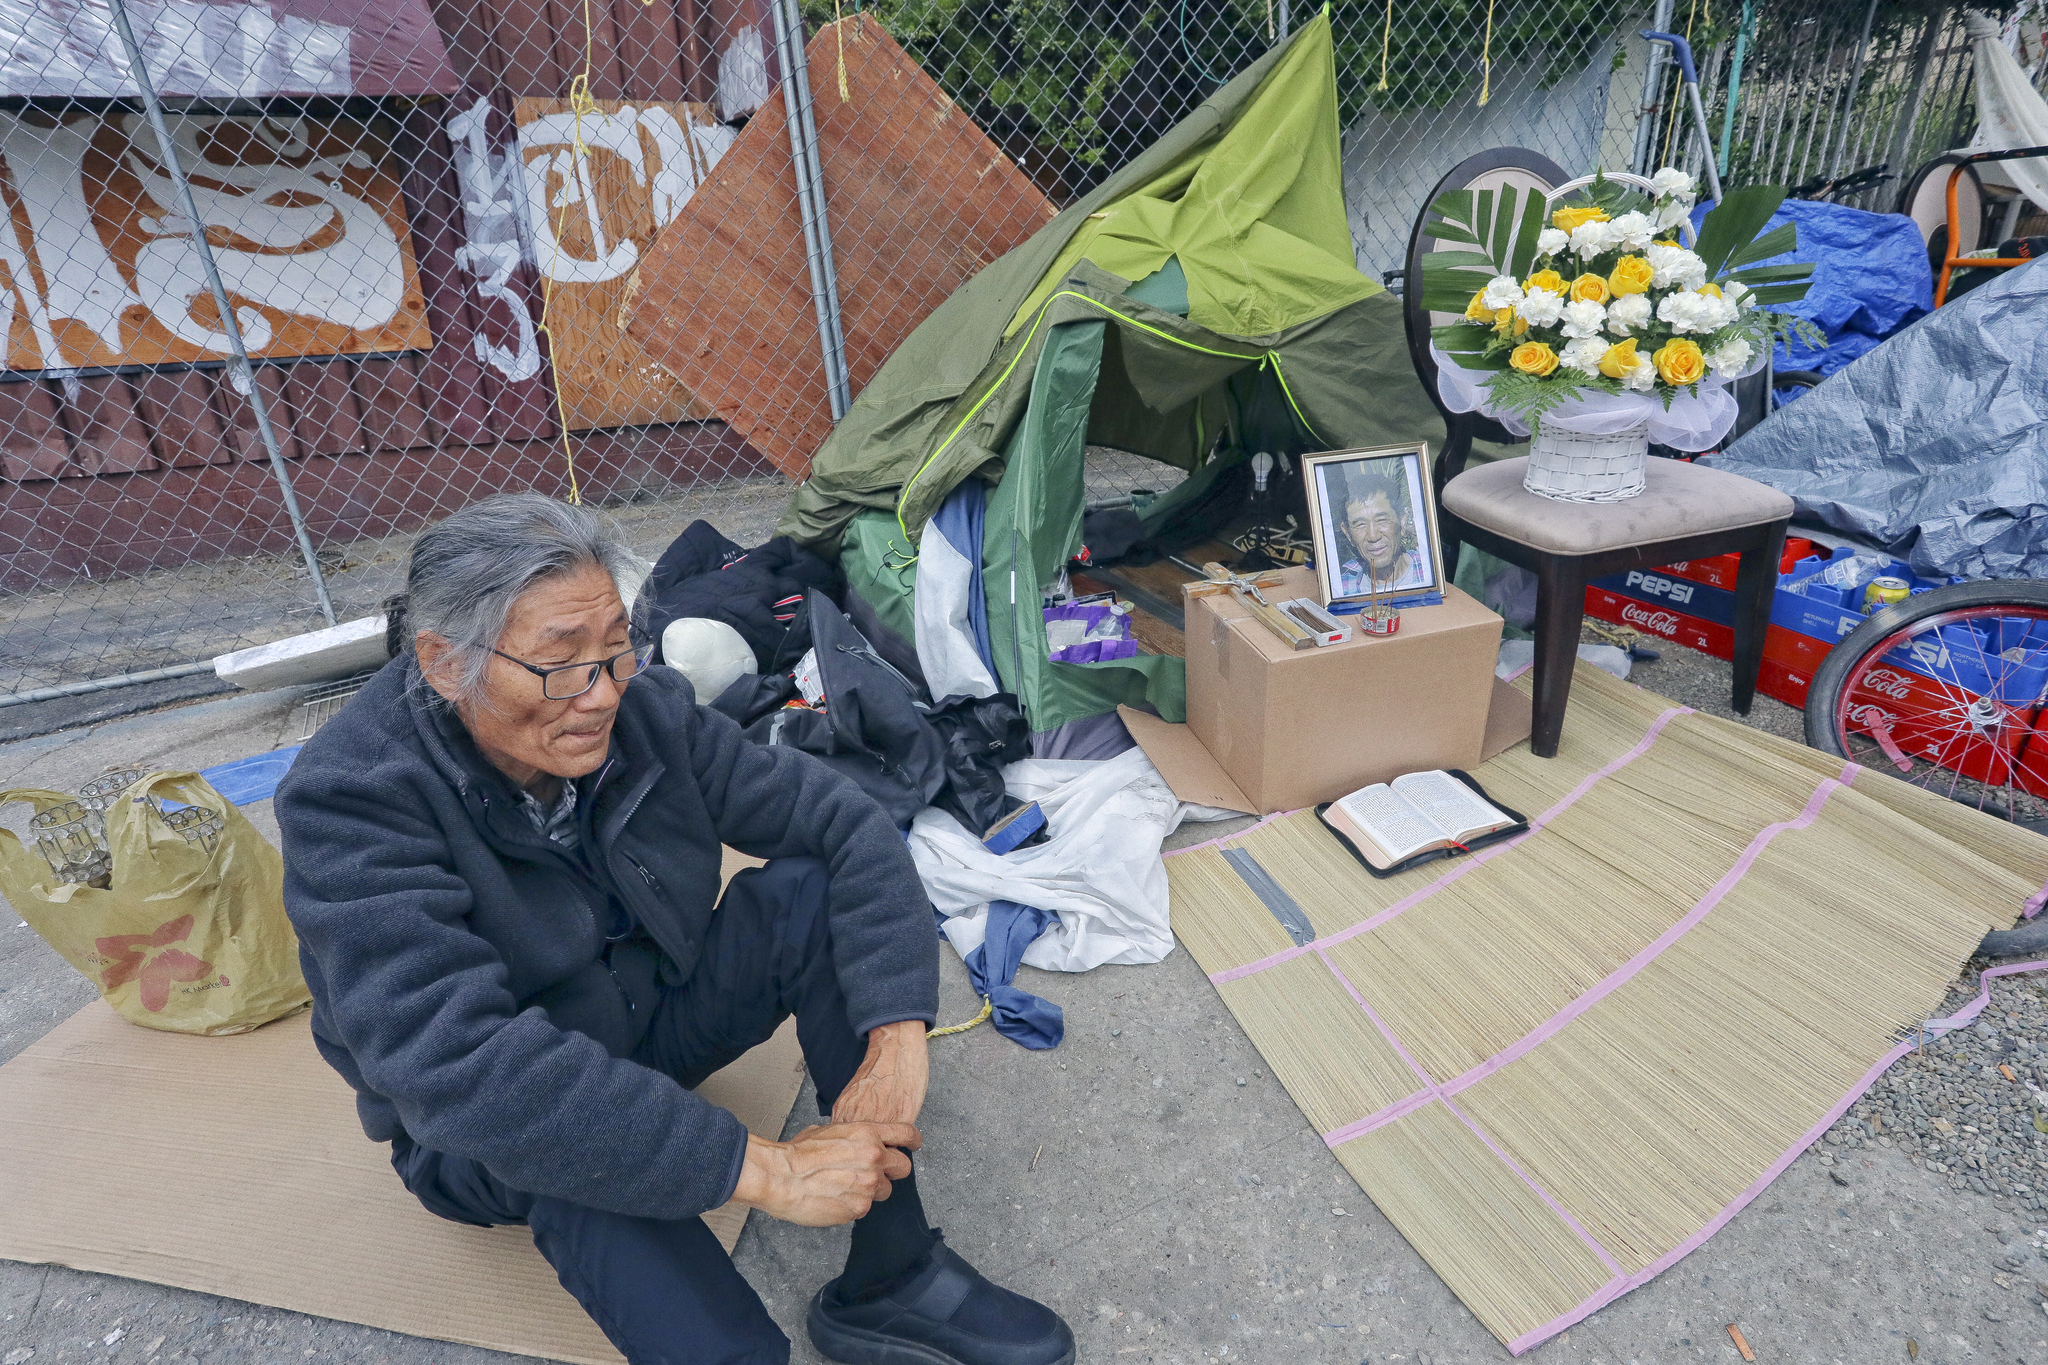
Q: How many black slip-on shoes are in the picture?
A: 1